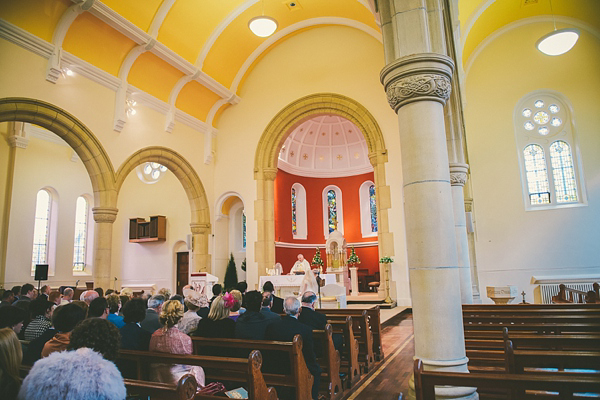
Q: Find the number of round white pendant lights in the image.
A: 2